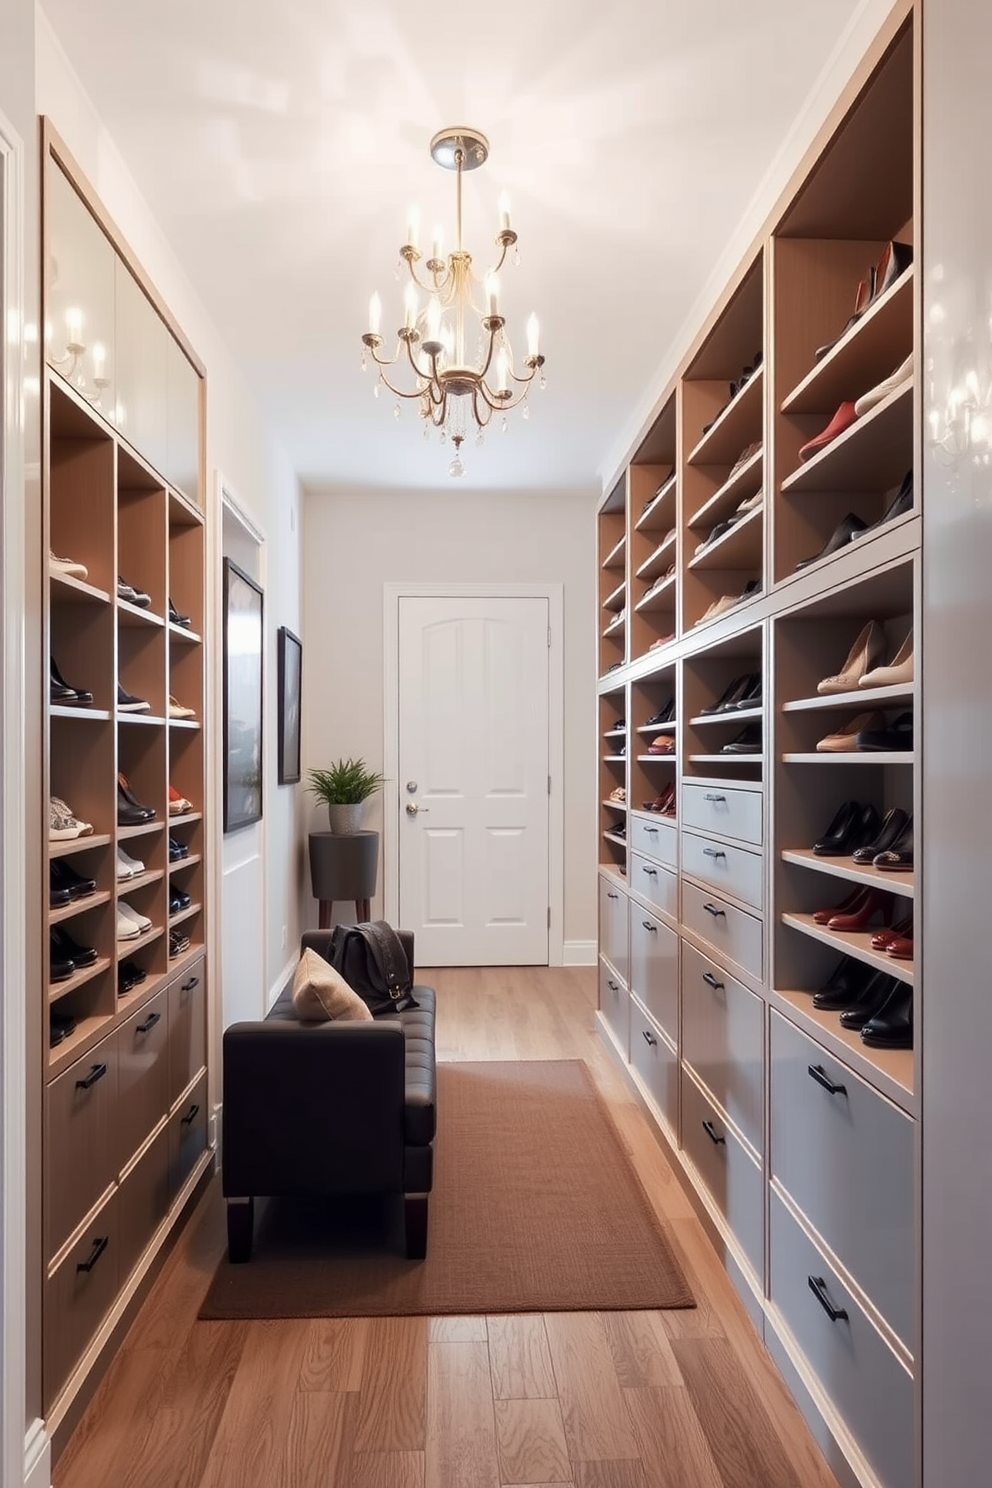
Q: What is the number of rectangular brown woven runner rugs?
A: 1